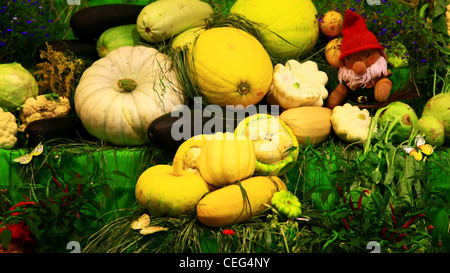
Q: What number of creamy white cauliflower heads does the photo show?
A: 2